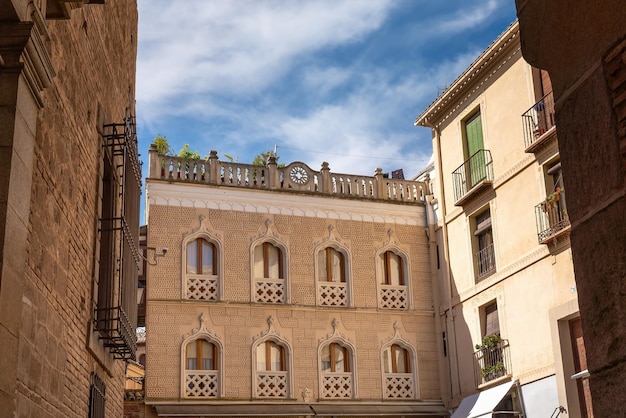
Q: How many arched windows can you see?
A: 8